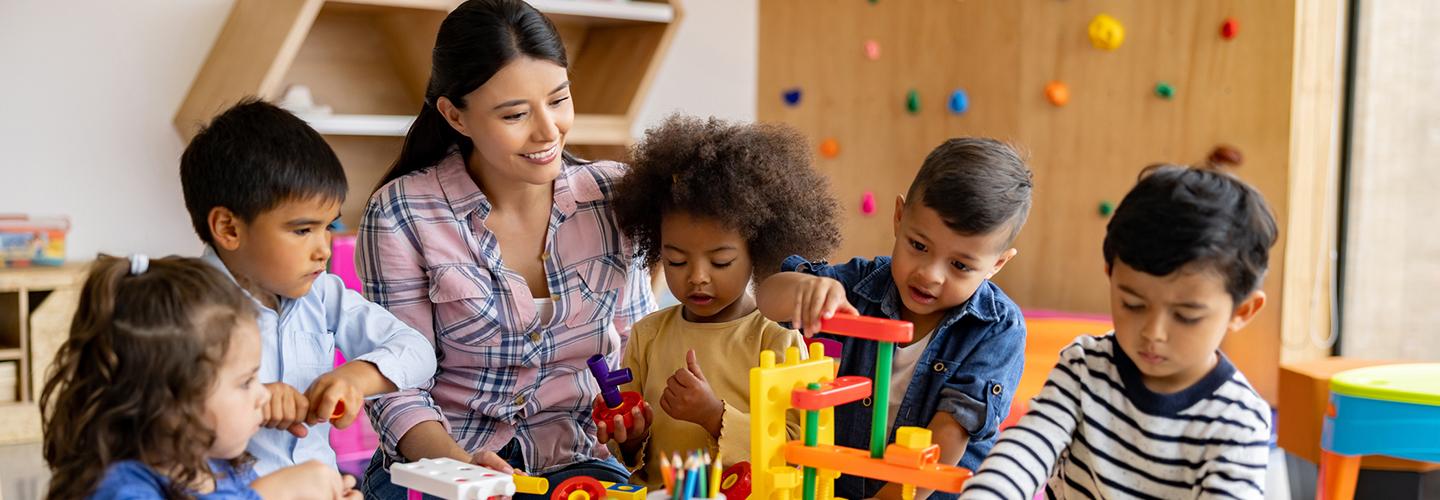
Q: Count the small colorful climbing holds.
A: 12